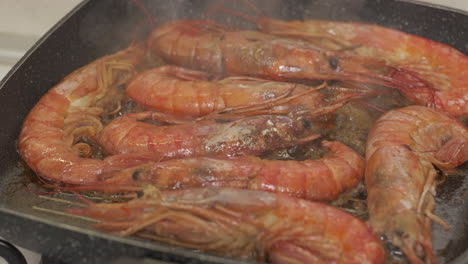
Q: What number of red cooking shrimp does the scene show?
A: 8